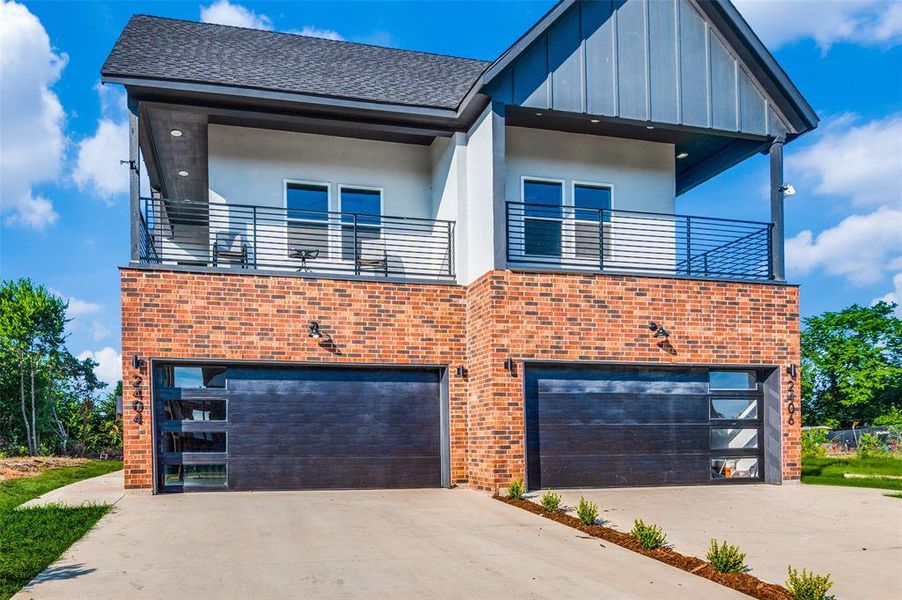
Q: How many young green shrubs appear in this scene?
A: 6